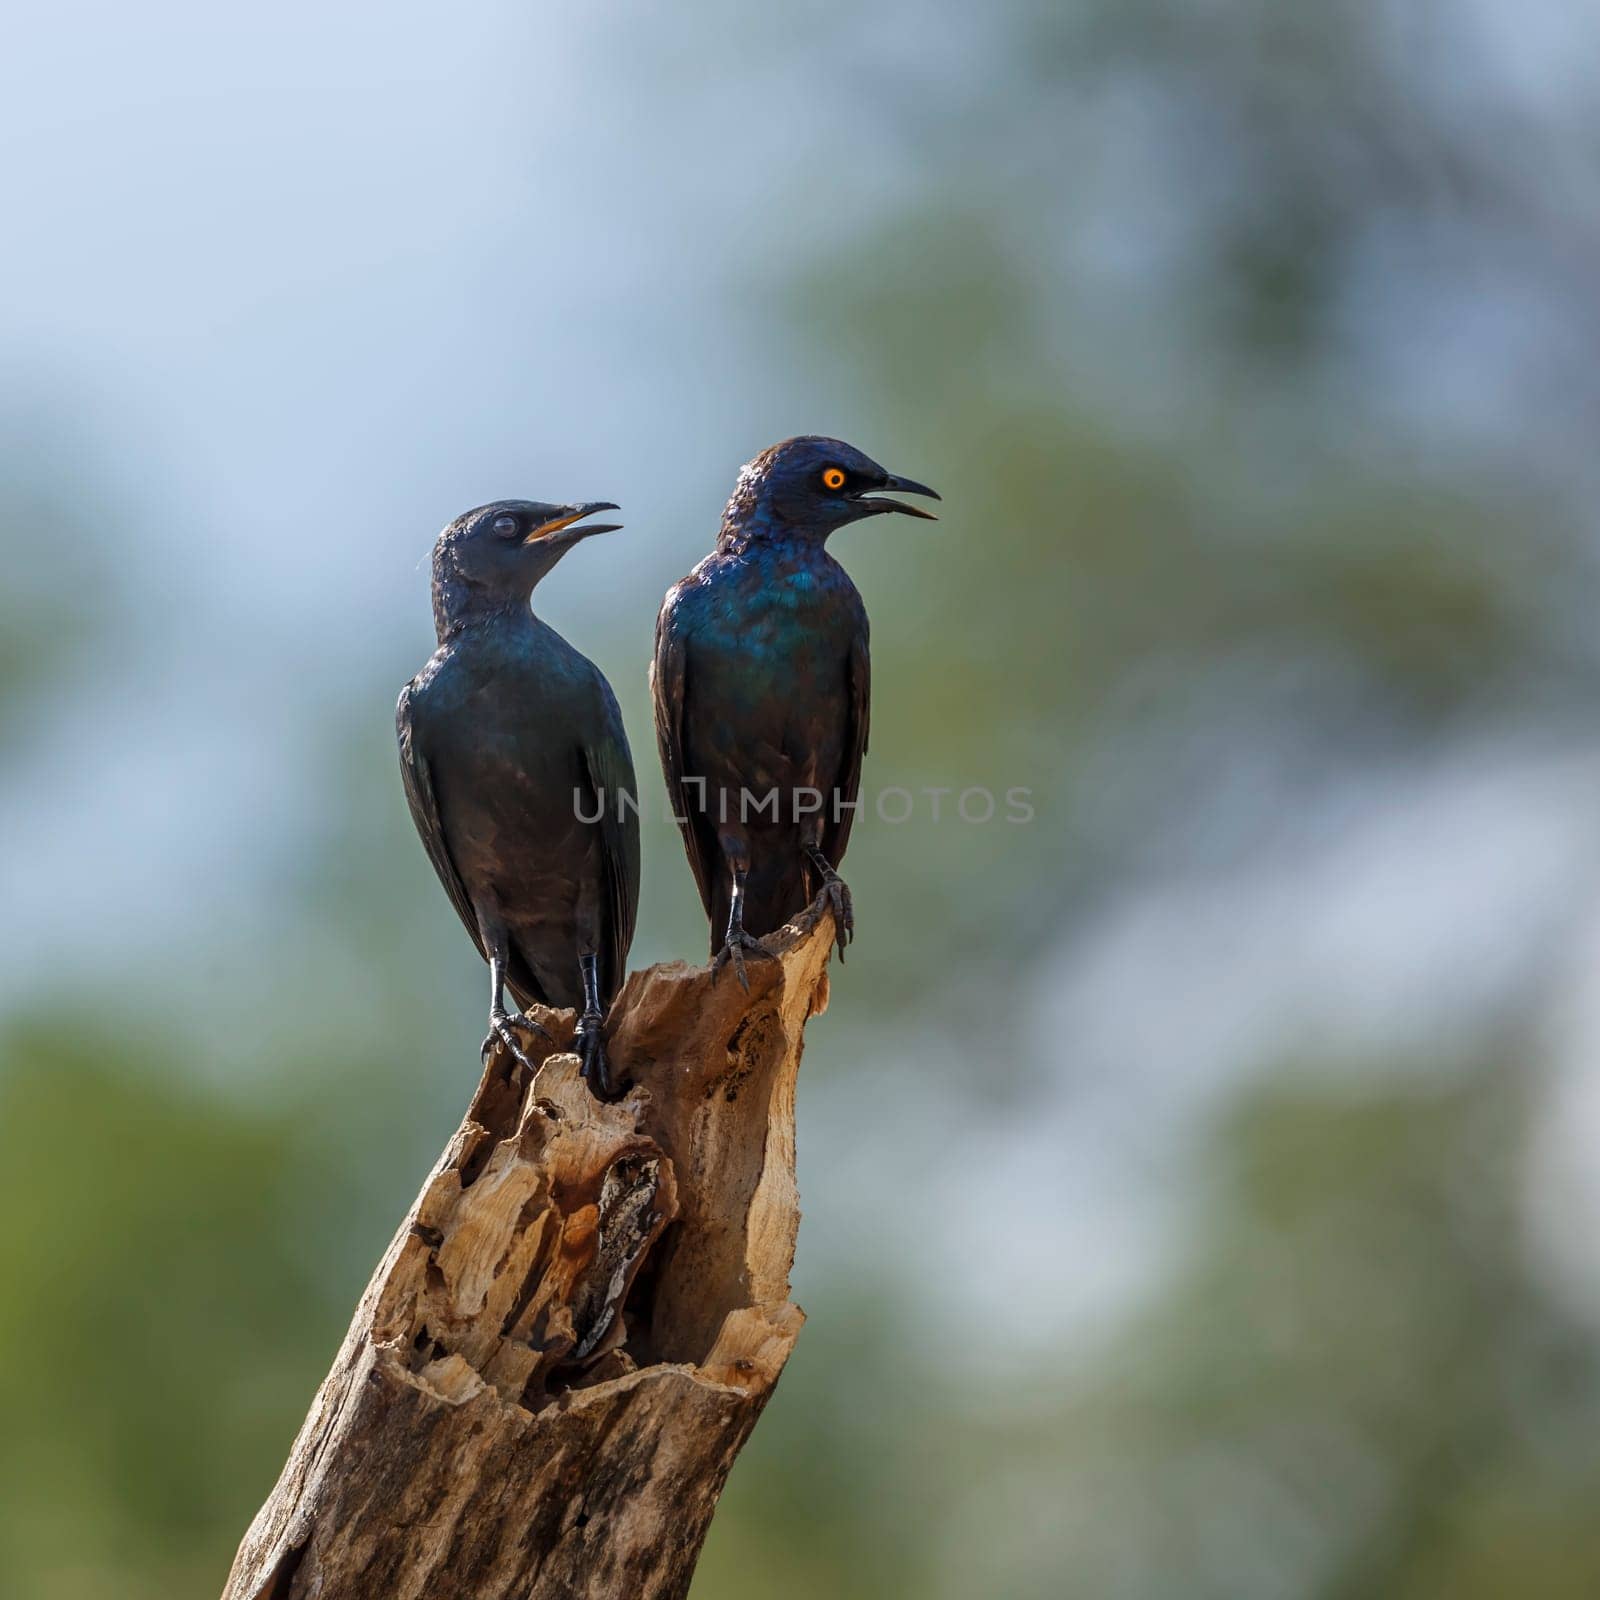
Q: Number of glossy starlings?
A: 2